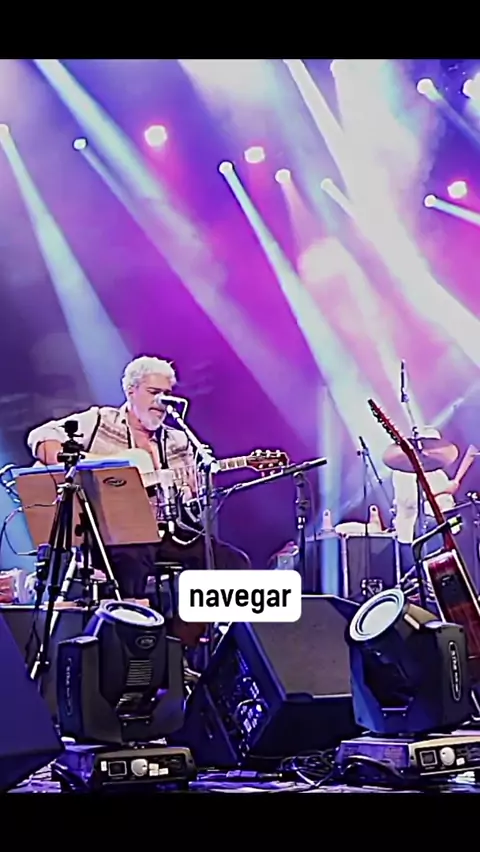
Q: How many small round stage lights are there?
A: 11